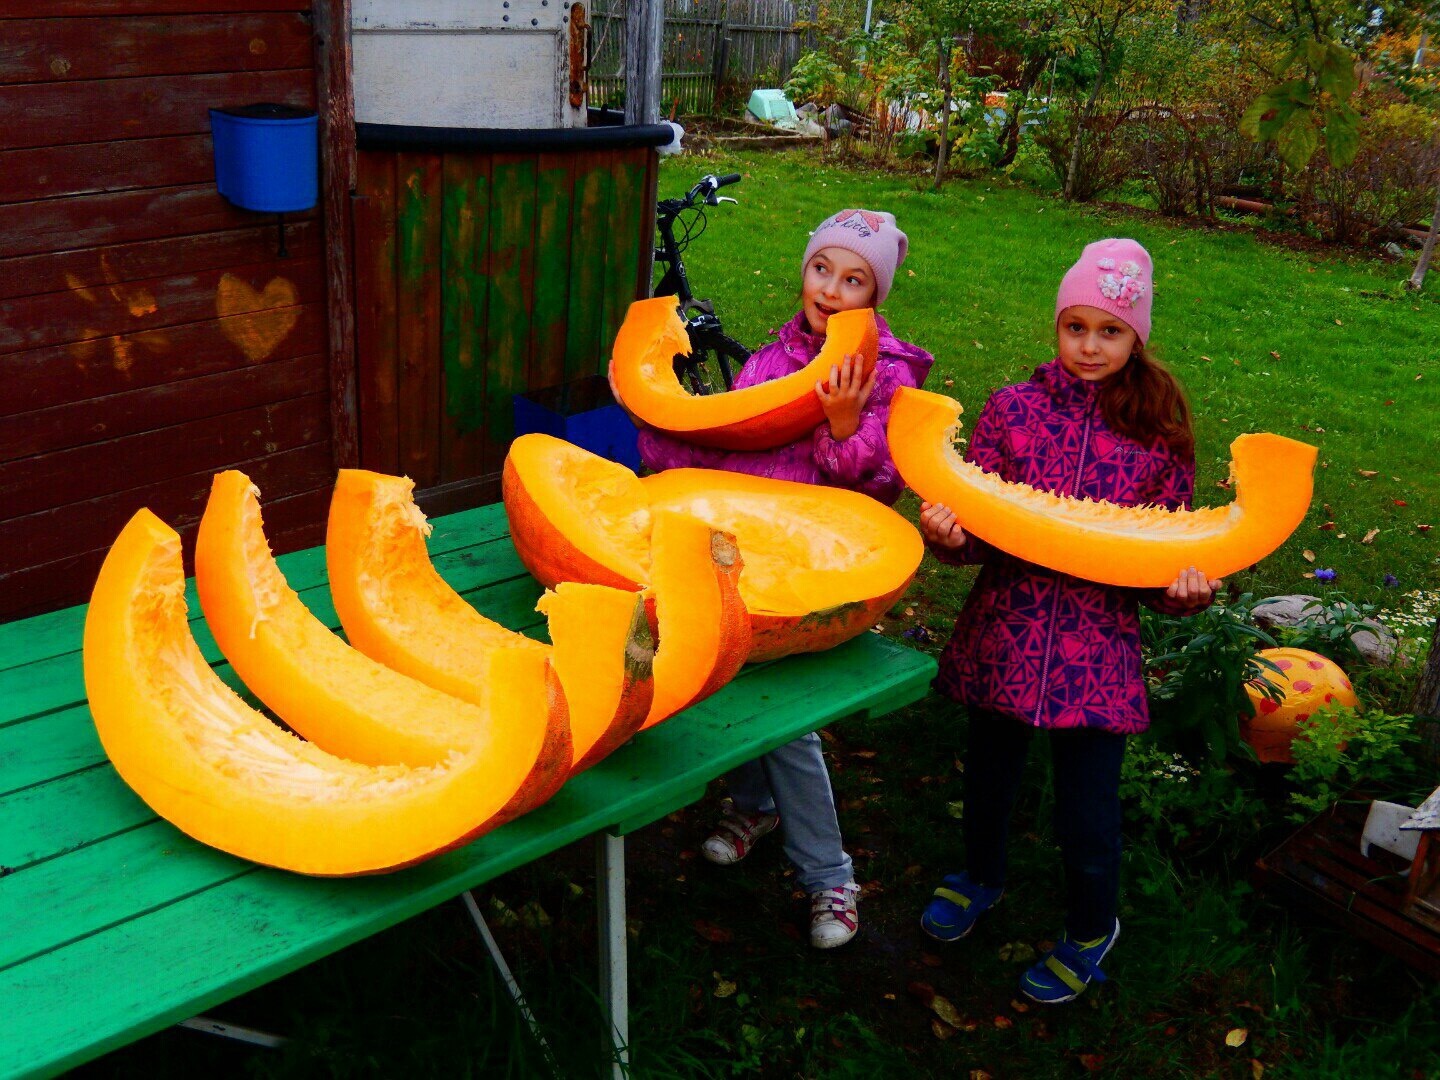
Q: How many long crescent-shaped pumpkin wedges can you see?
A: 5